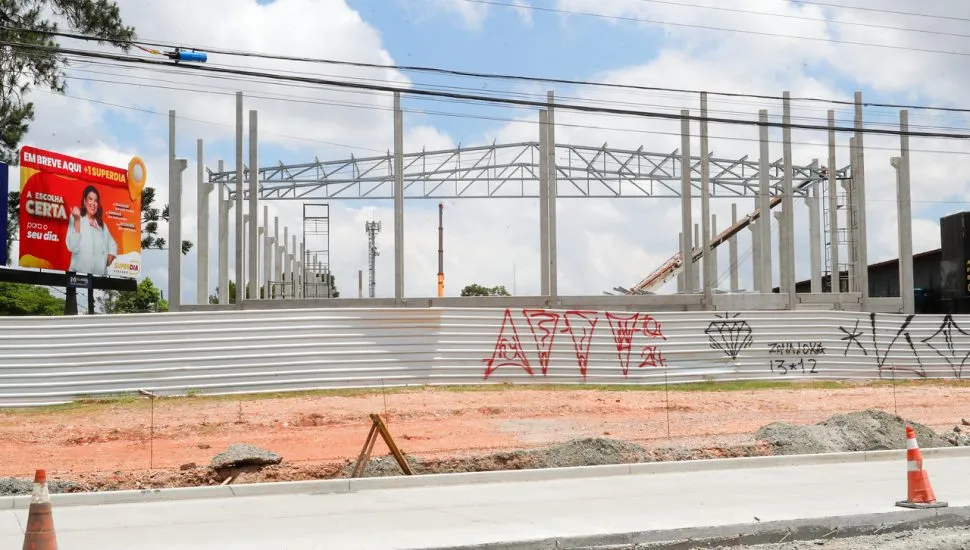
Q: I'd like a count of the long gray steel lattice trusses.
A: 2